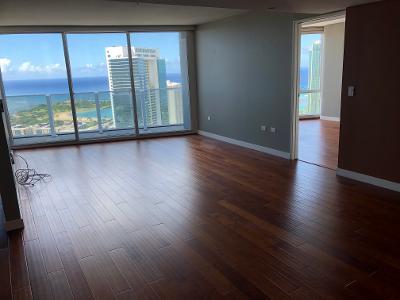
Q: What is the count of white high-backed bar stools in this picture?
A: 0